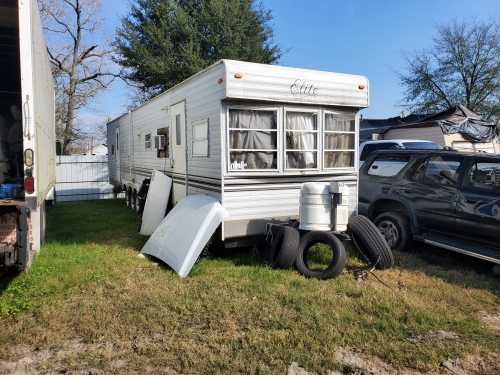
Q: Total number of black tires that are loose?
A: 3